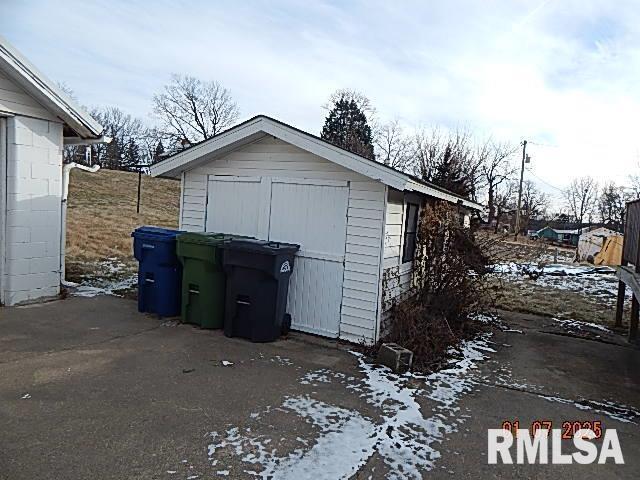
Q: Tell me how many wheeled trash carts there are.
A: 3